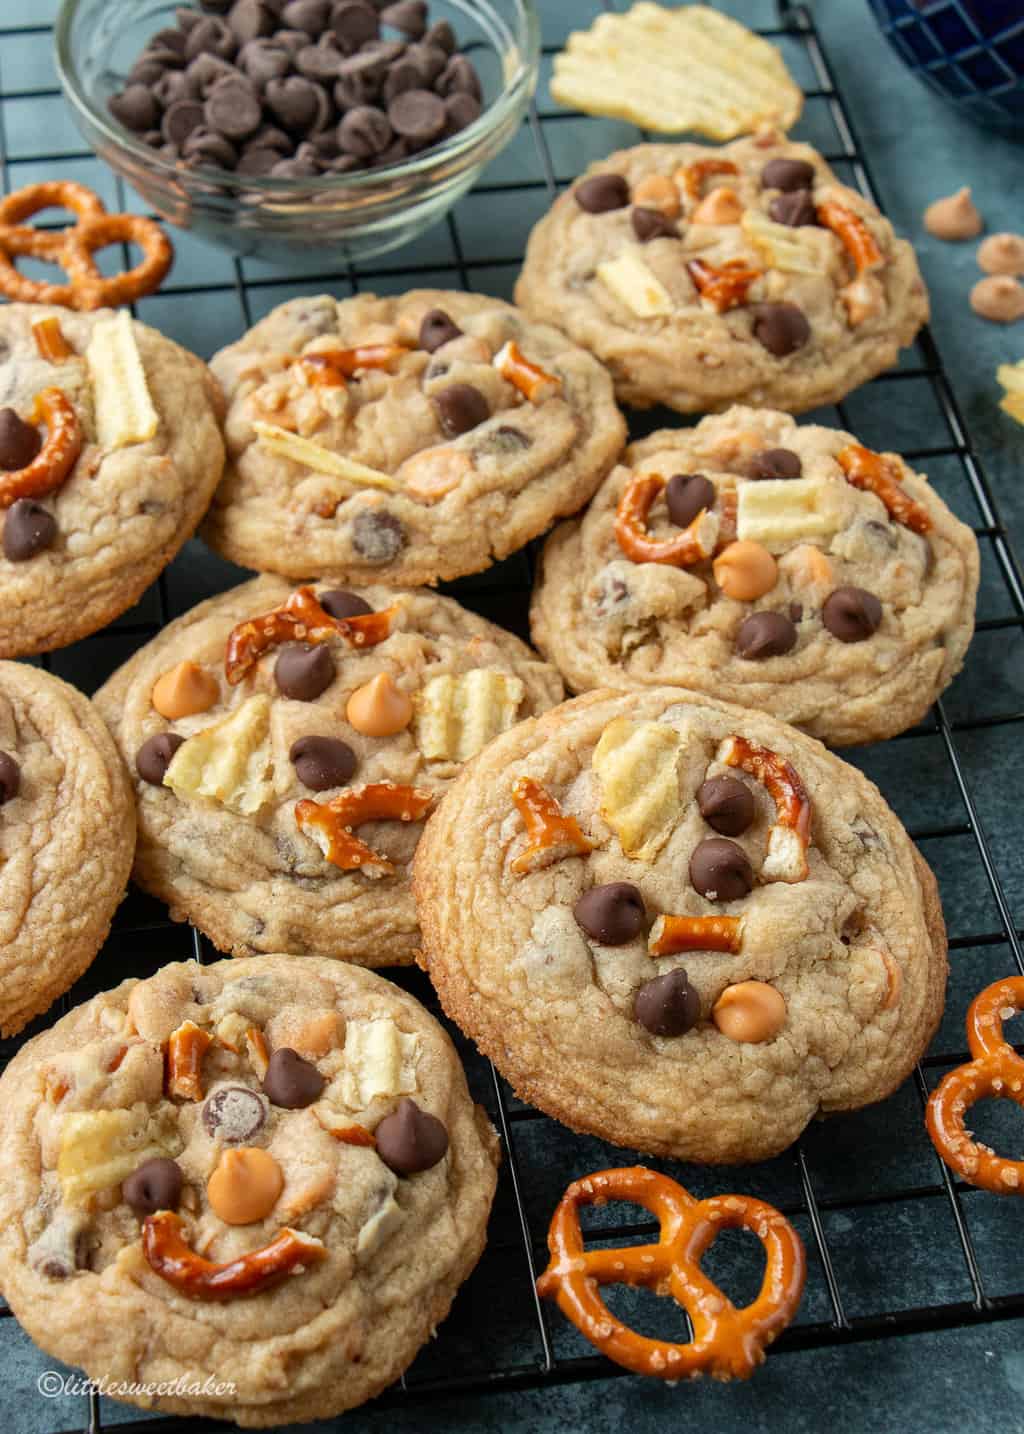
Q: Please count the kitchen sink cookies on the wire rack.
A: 8